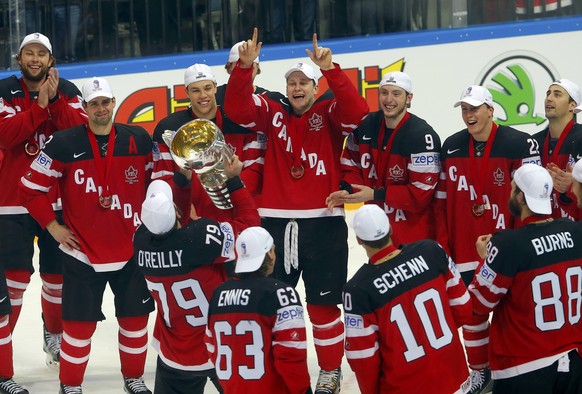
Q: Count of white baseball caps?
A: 13